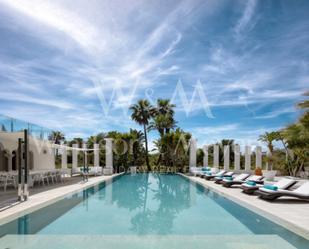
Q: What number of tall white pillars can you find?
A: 12